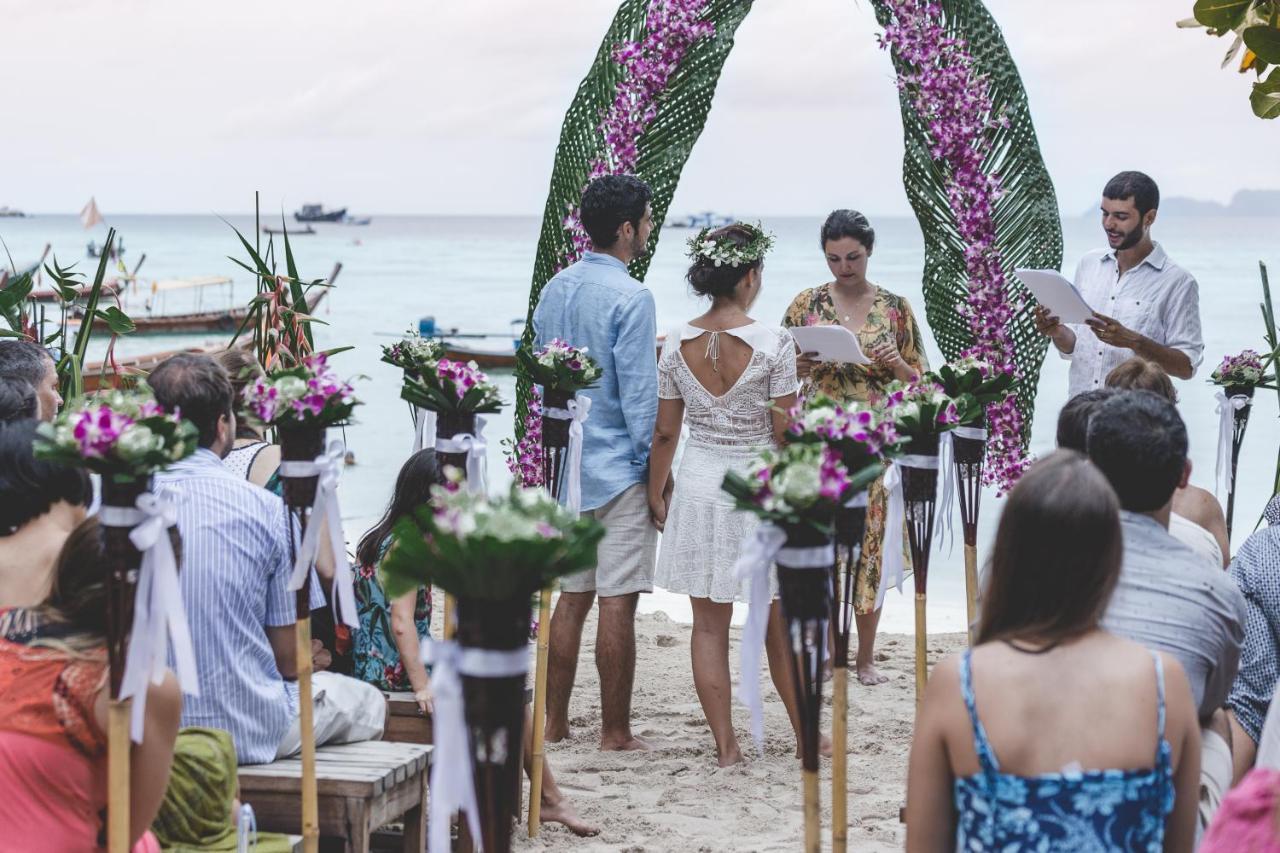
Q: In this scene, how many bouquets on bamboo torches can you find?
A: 11